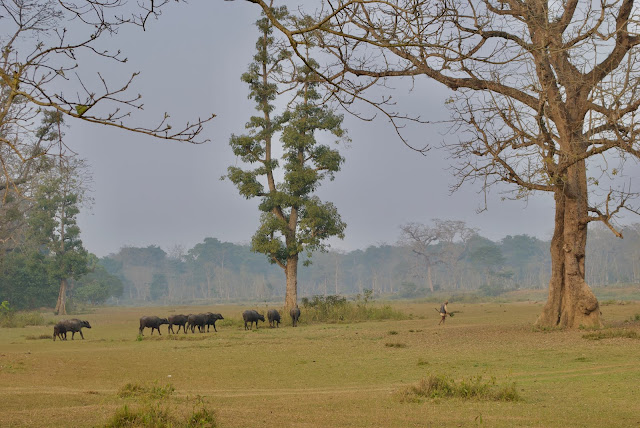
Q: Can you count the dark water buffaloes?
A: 9